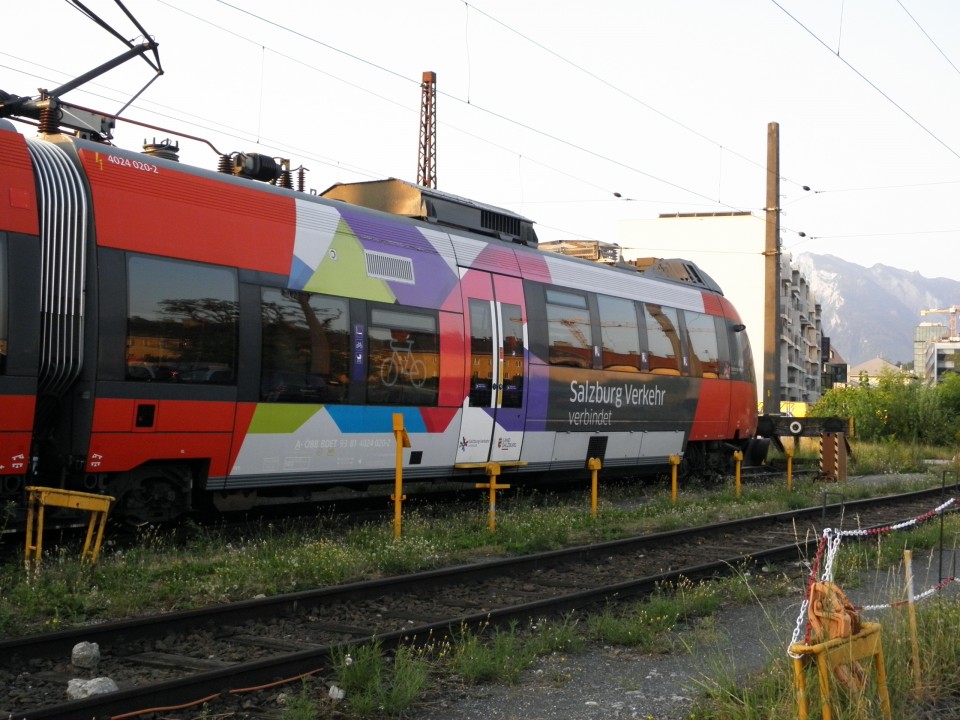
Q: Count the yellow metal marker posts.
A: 6